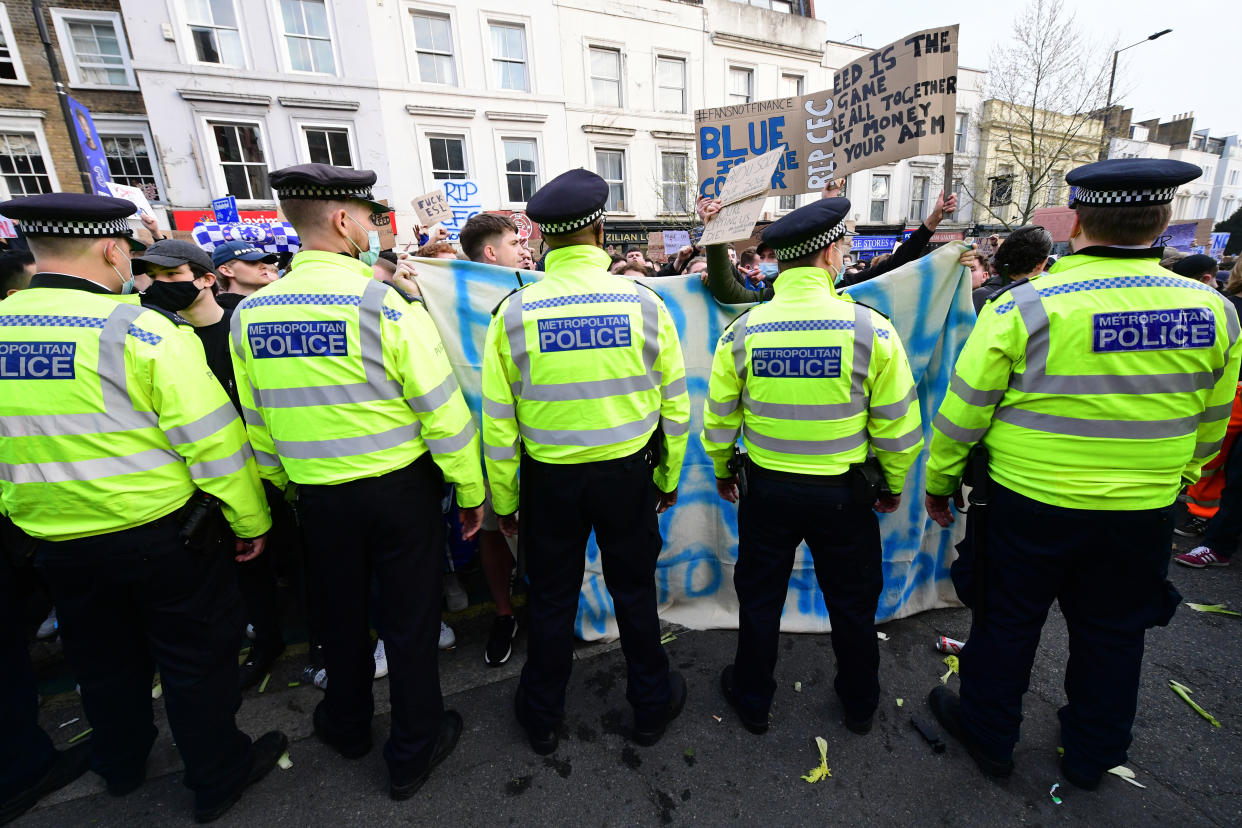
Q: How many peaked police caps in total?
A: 5